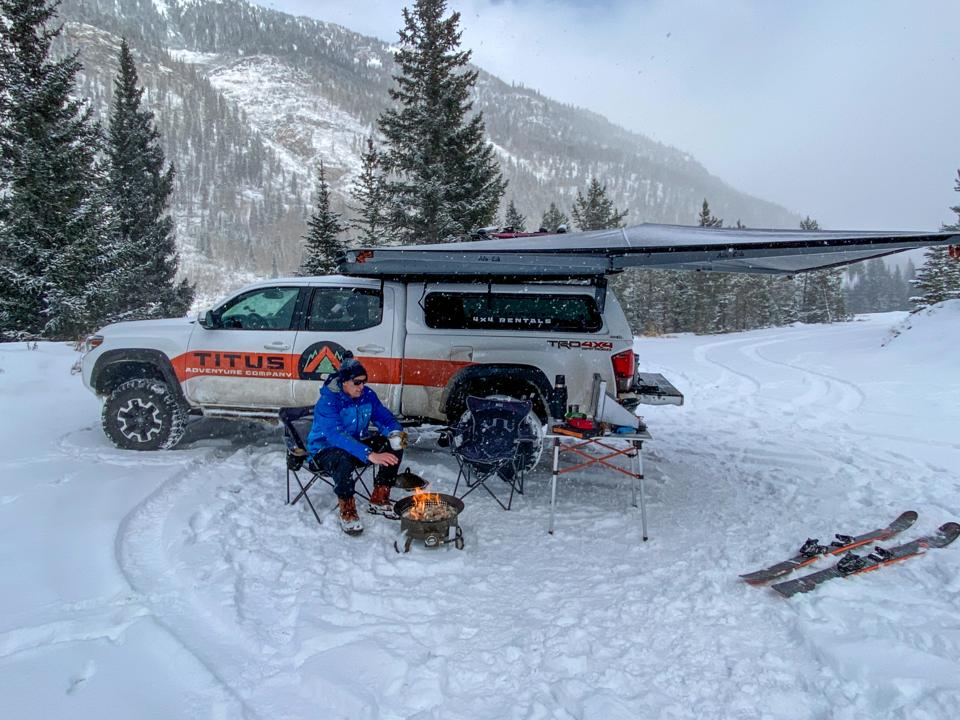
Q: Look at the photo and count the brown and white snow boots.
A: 2